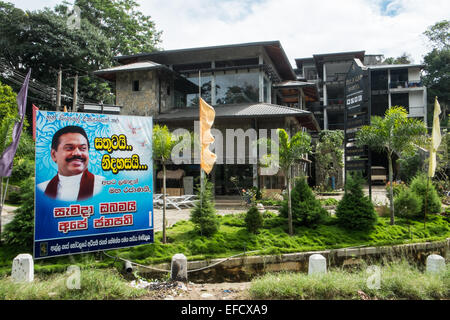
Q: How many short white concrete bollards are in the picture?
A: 4